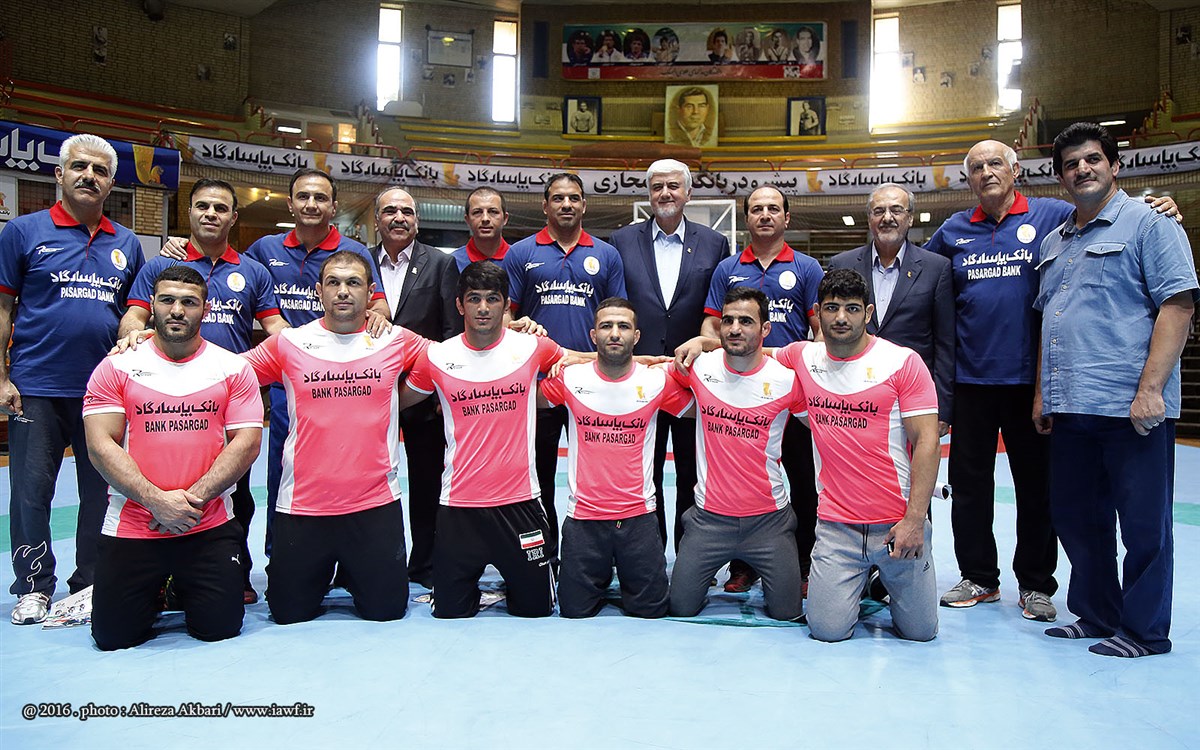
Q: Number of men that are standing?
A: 11